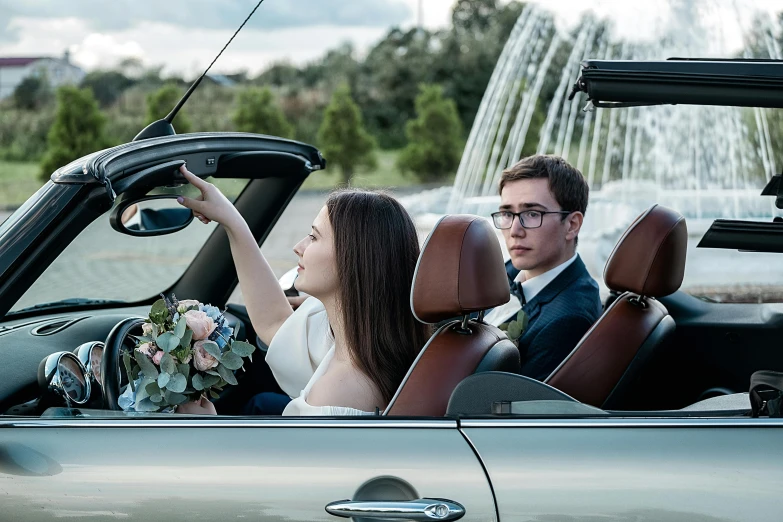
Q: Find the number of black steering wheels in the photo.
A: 1